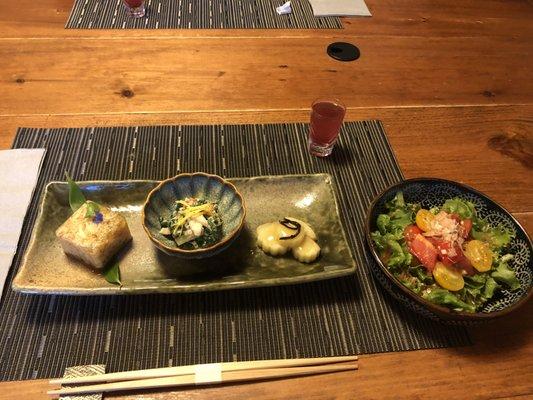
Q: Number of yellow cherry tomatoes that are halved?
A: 3